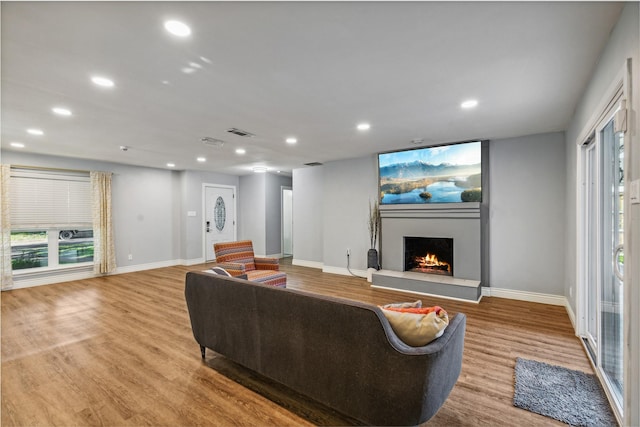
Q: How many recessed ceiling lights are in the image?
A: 11